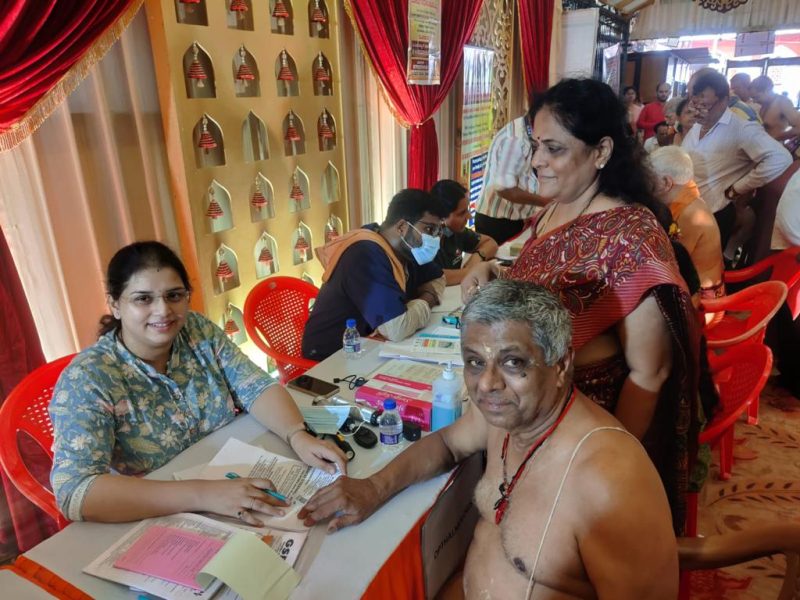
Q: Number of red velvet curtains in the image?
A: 3